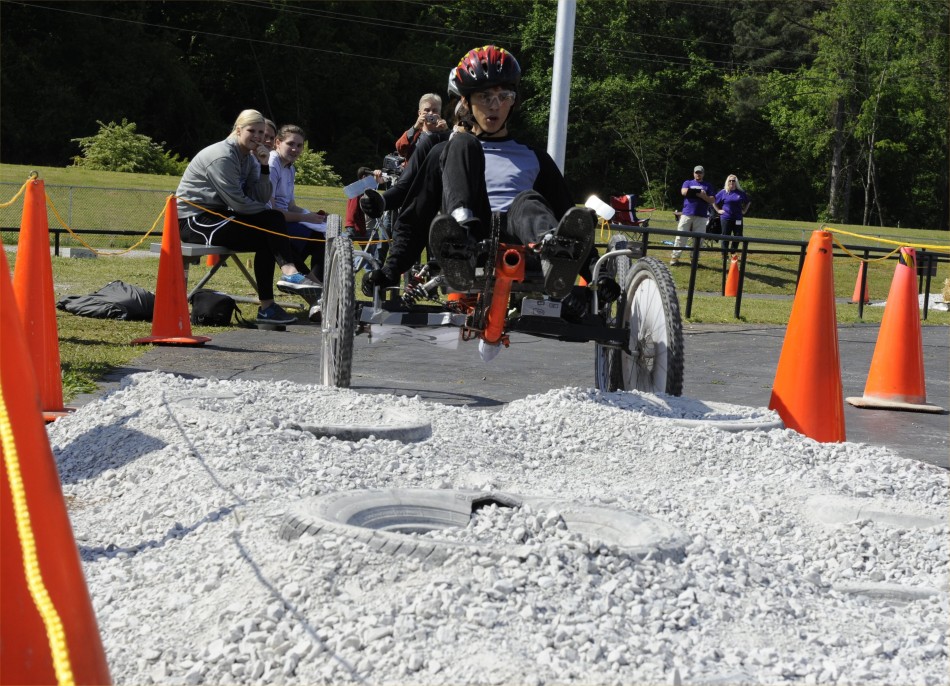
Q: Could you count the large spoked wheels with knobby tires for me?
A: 4